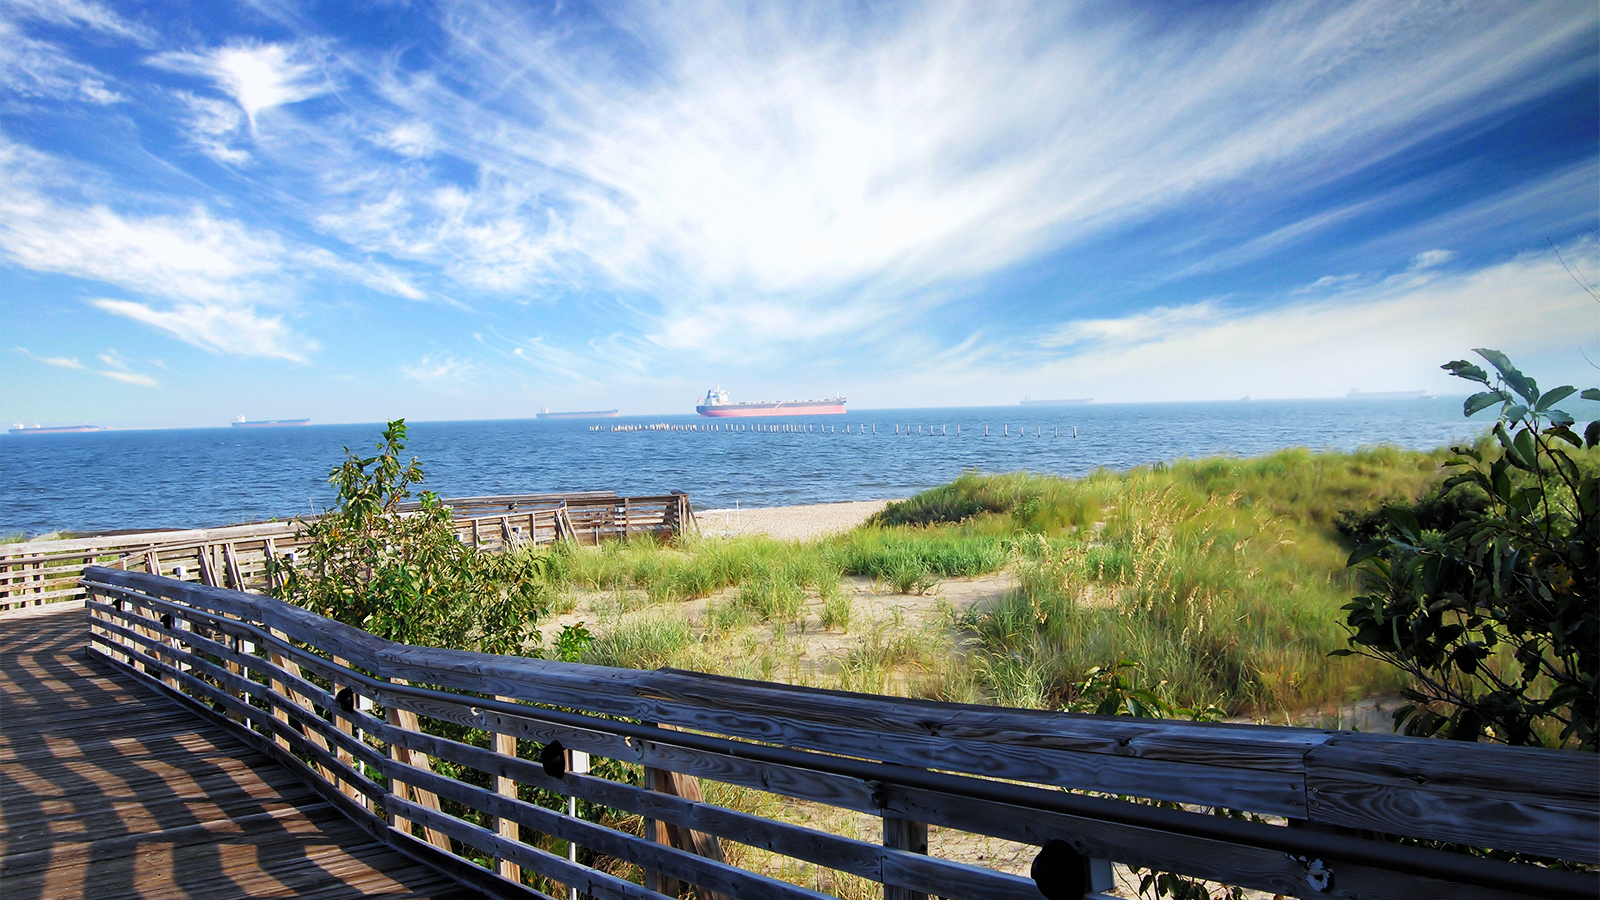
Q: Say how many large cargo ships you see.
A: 6